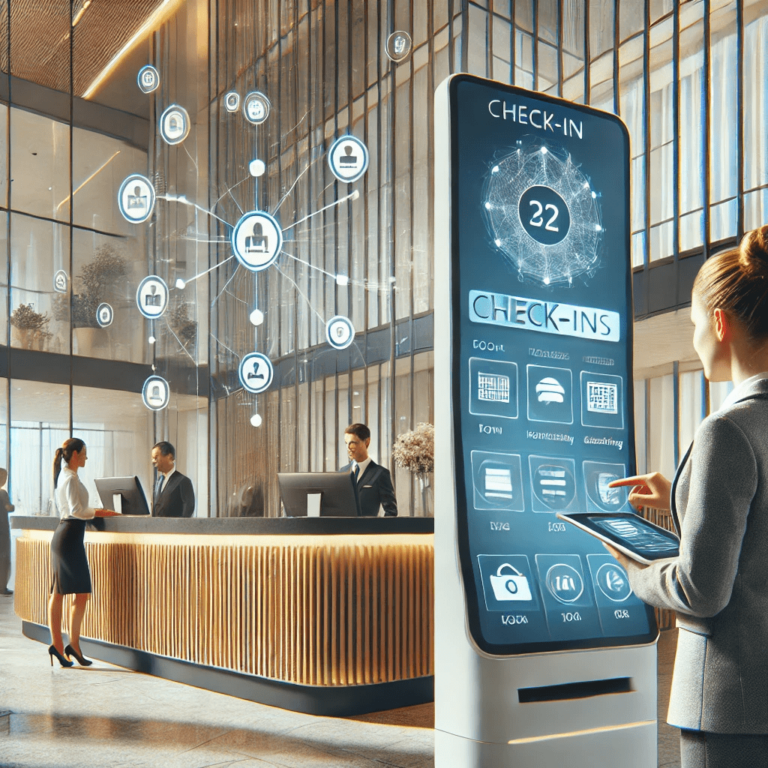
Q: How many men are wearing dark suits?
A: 2